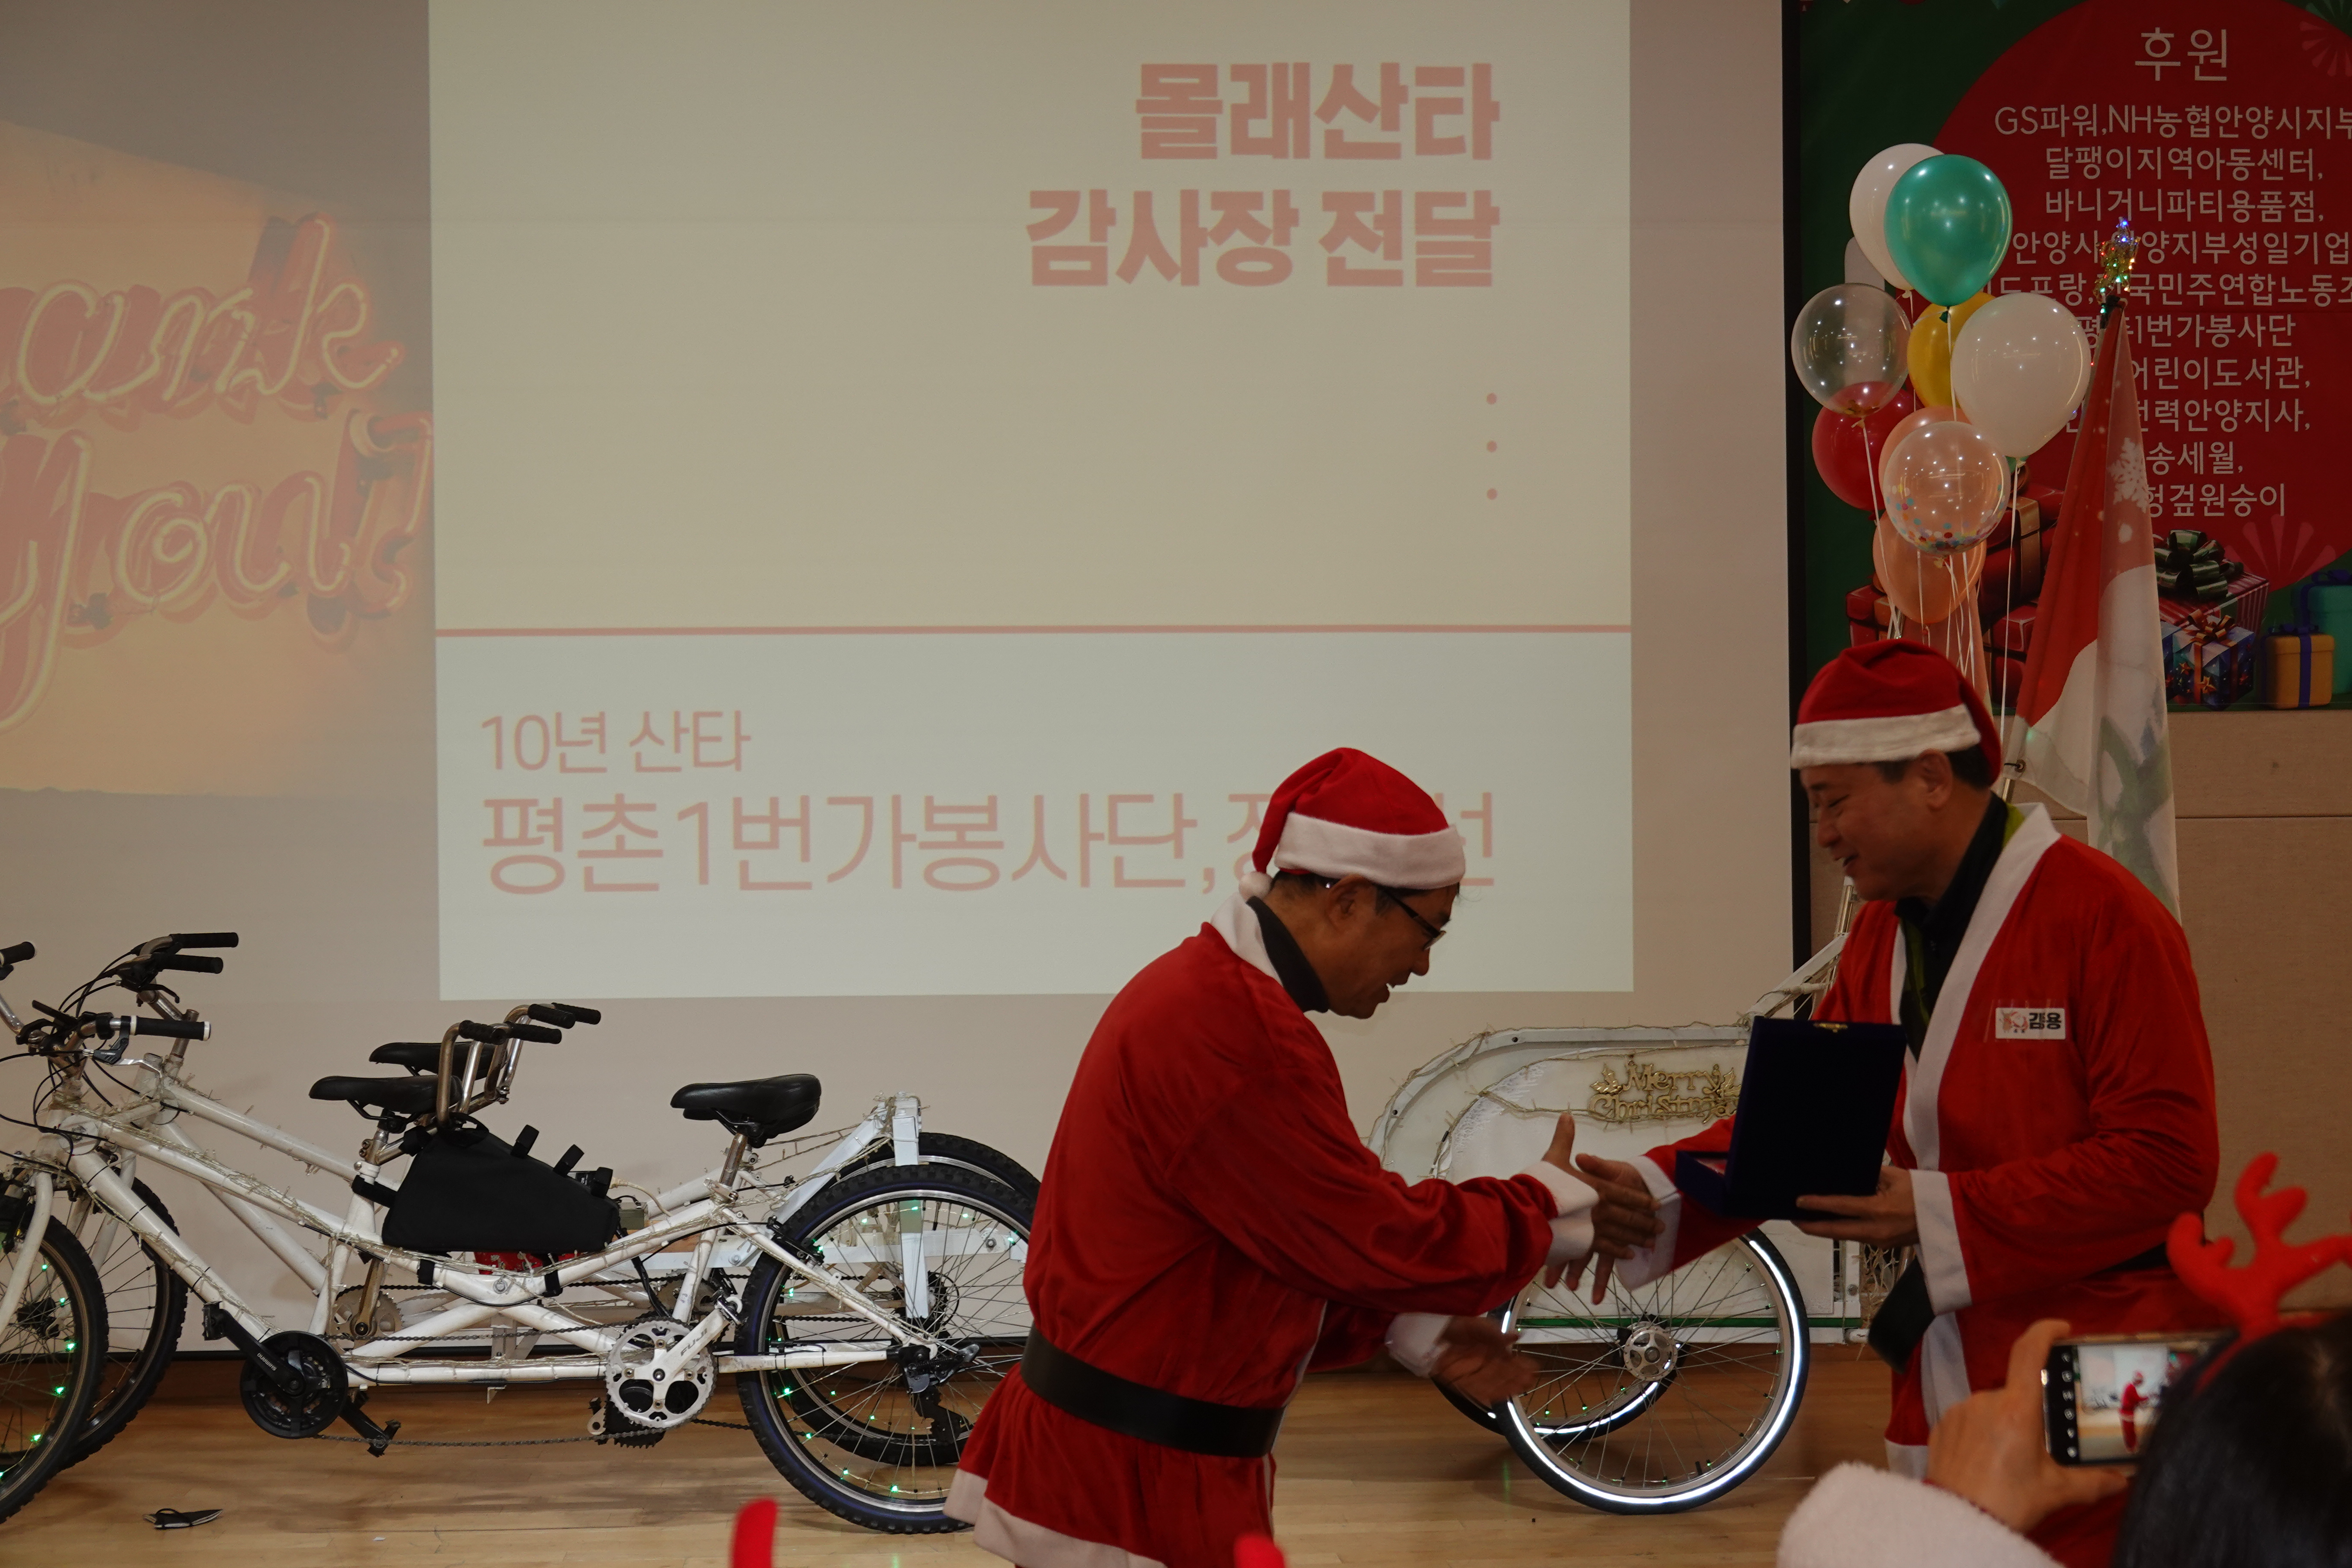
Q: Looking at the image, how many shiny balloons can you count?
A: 9